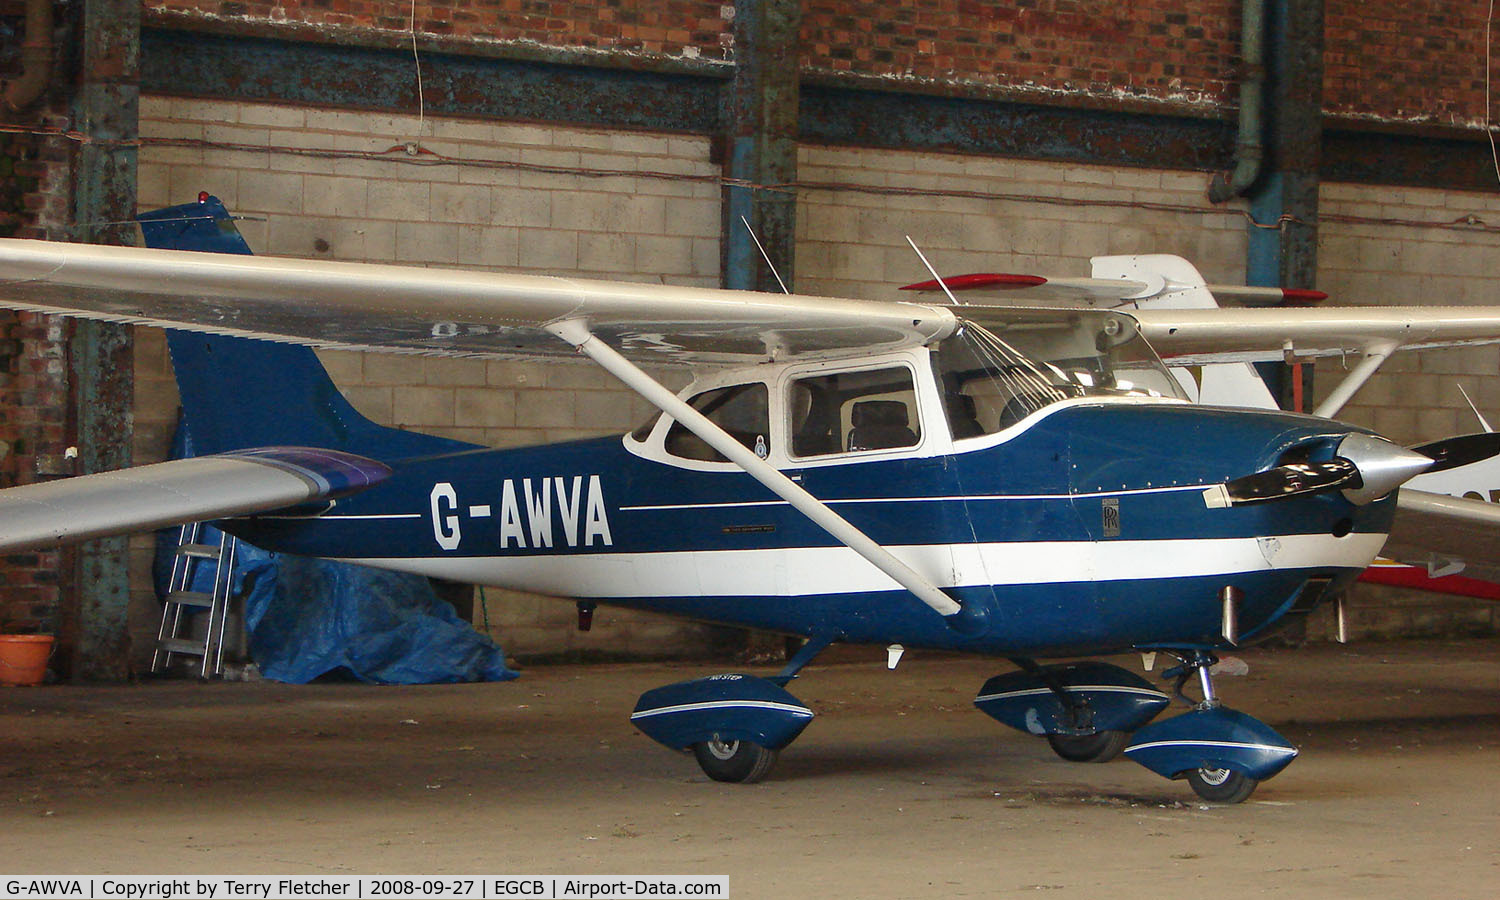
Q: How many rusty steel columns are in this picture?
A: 3